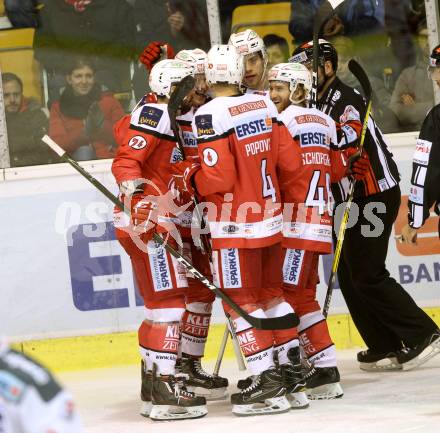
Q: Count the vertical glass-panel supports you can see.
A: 3